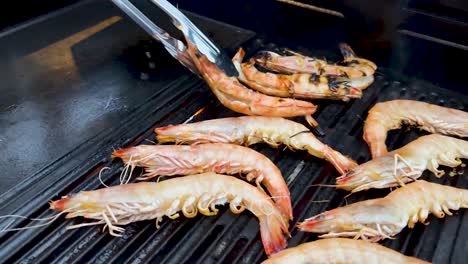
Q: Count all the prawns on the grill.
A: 10